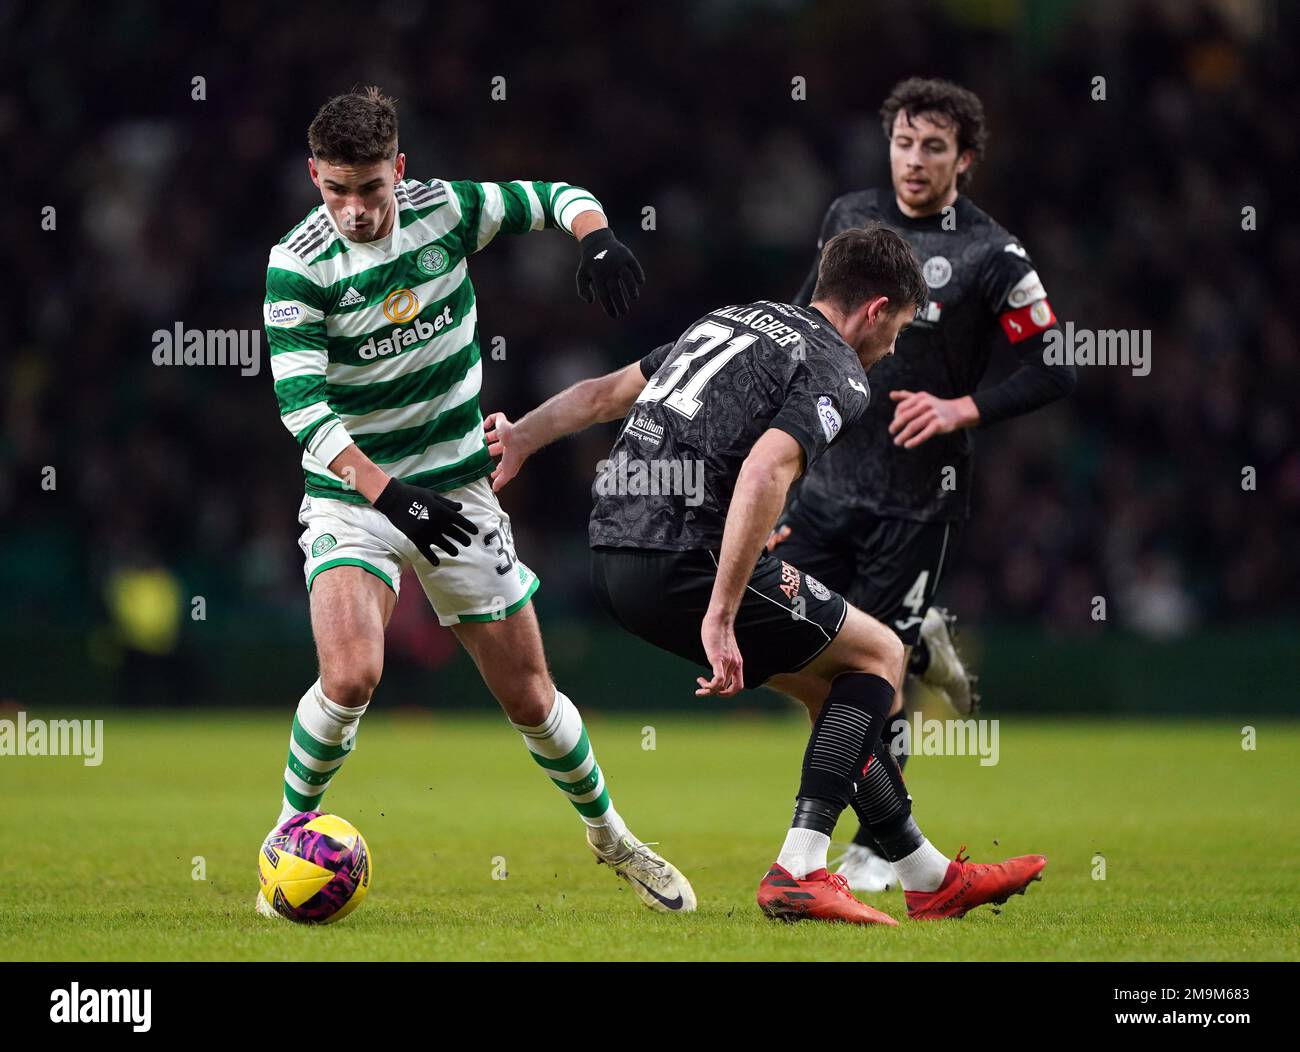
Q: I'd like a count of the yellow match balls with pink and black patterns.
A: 1